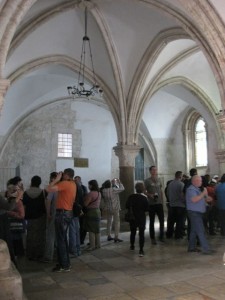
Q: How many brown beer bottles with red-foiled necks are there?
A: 0